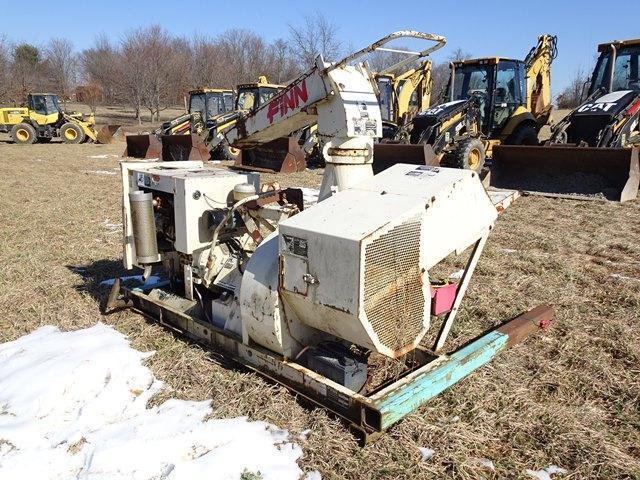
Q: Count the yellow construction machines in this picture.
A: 6